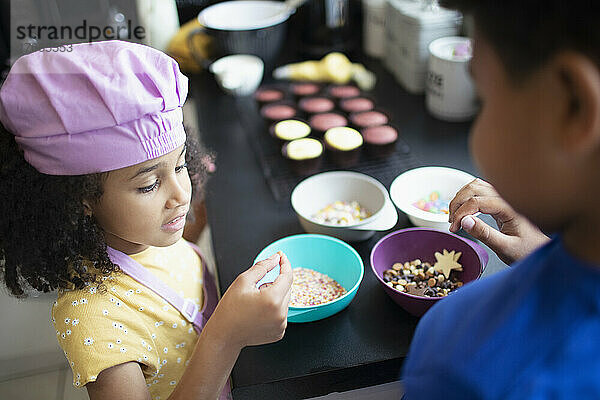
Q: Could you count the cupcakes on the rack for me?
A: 12